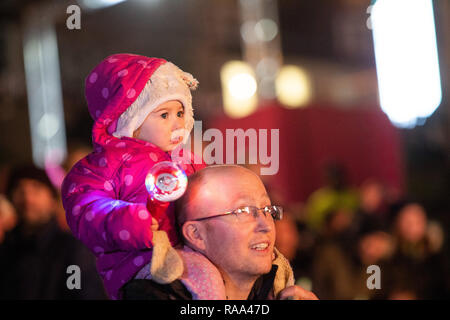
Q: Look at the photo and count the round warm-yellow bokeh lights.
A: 2